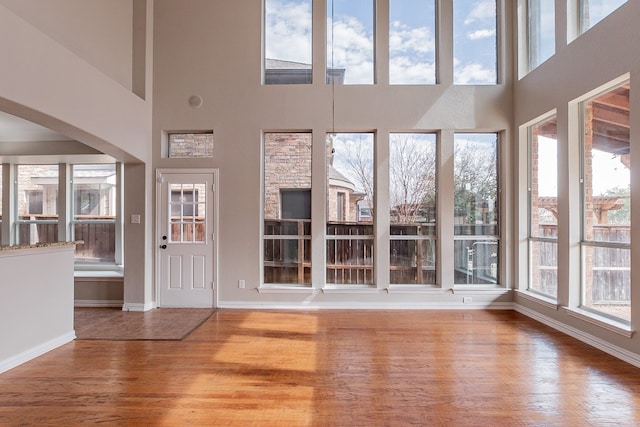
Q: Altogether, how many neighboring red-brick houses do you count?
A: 1